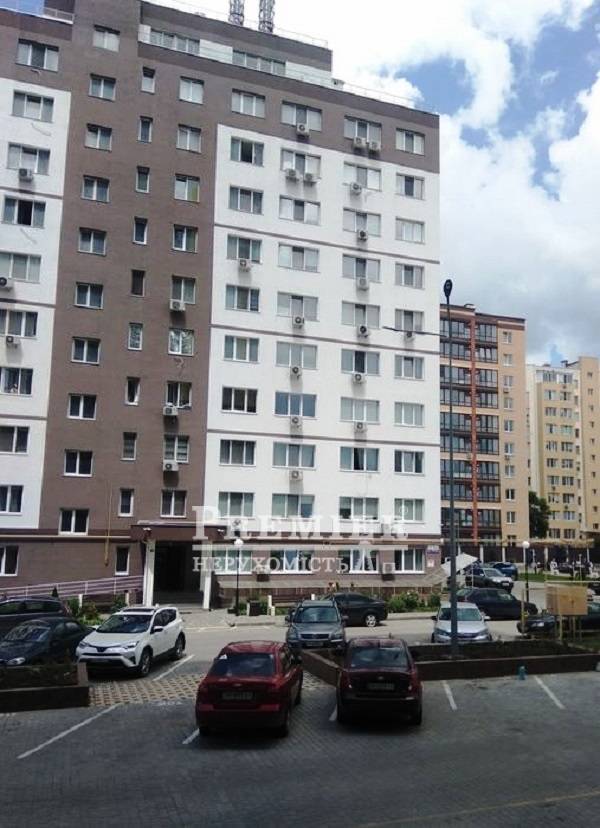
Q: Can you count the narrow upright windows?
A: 10